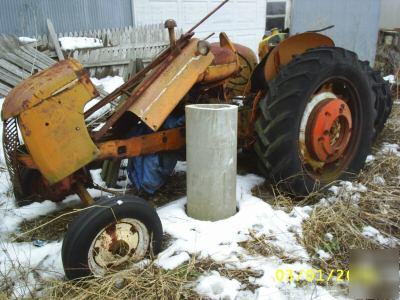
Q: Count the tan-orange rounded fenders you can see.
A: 1